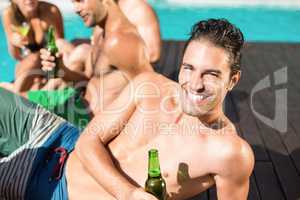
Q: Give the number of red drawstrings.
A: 1